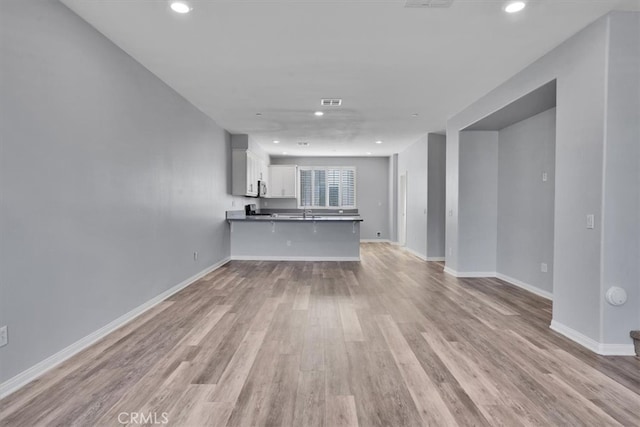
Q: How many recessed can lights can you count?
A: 7